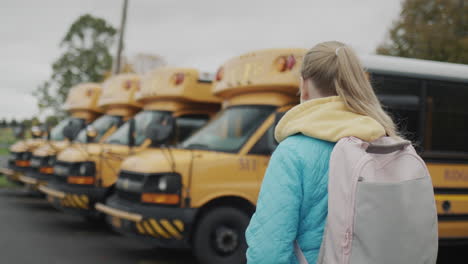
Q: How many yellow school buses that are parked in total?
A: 4